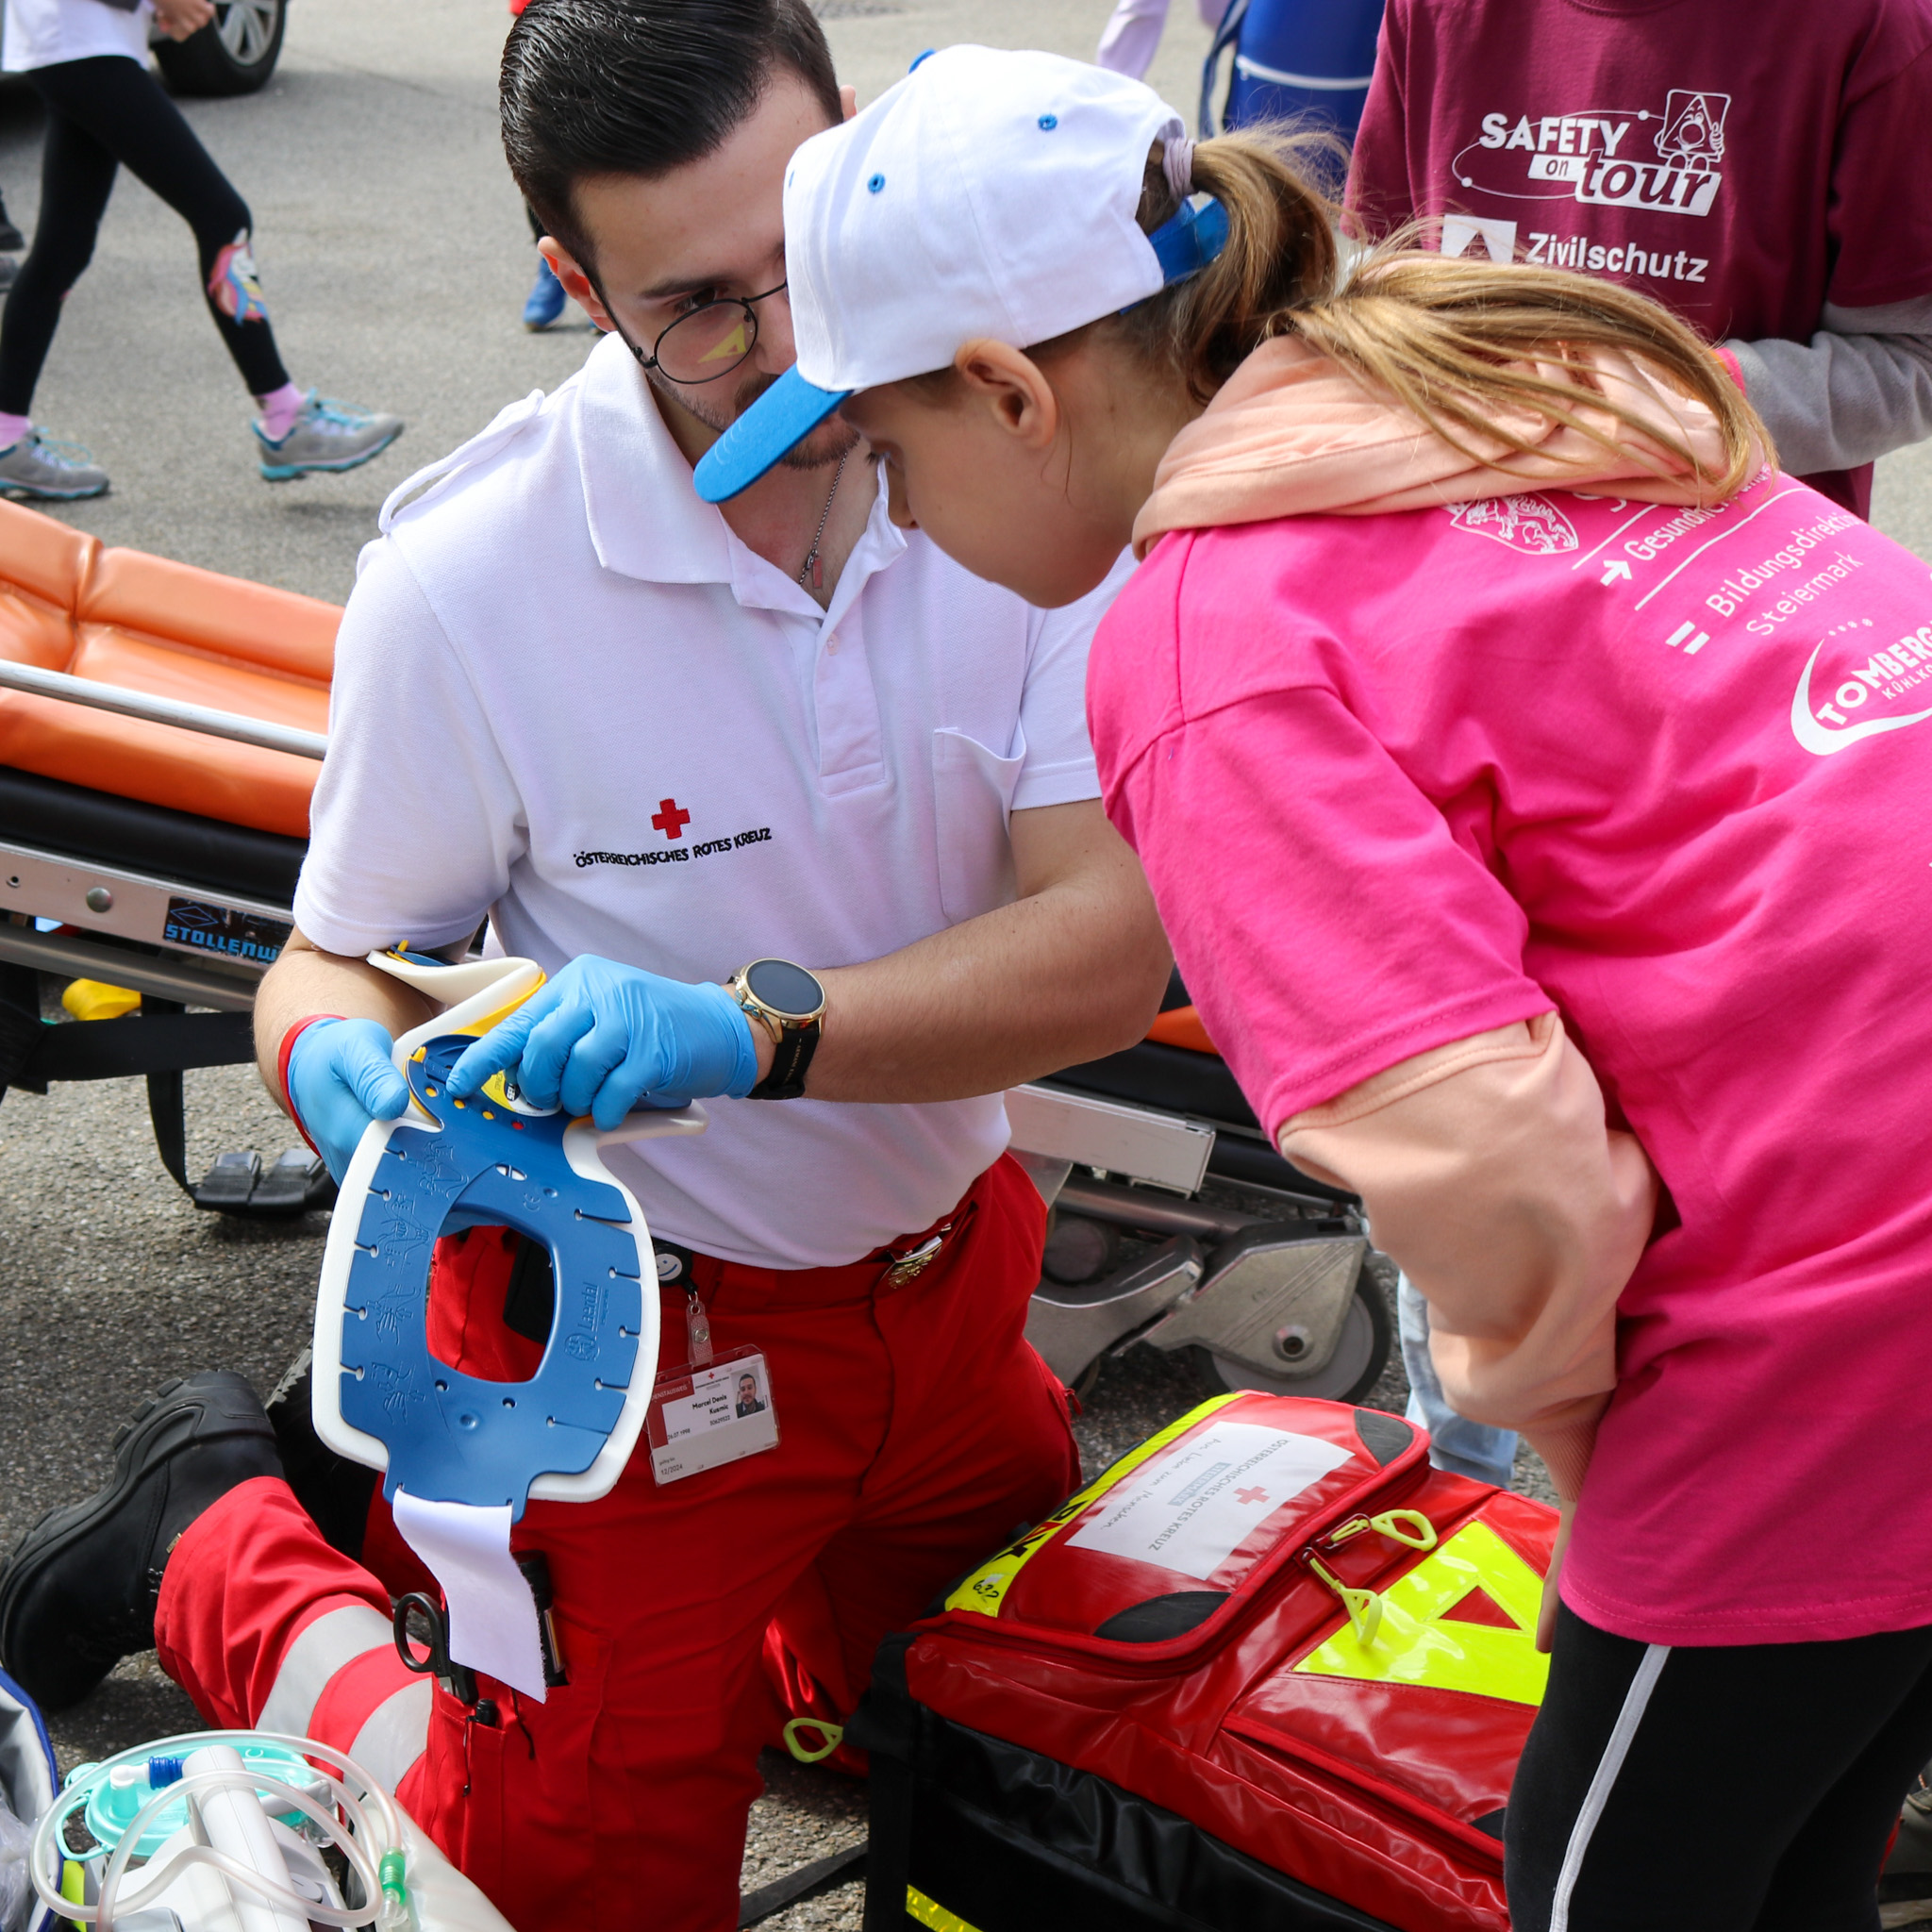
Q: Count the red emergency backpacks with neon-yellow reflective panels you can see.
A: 1